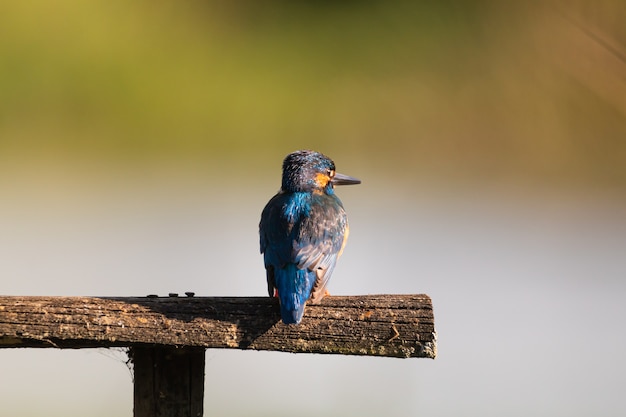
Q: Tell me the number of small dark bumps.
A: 3